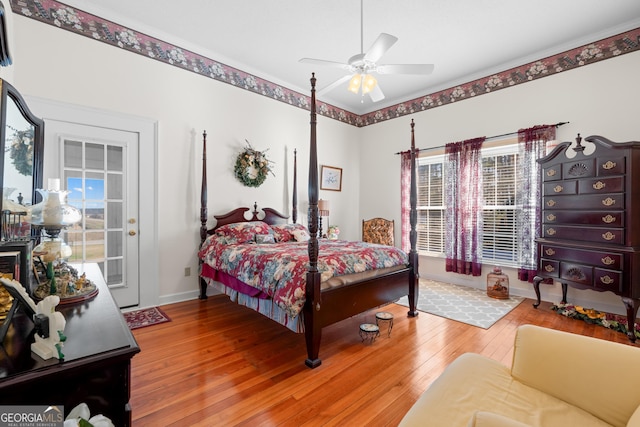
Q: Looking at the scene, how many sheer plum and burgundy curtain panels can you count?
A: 3